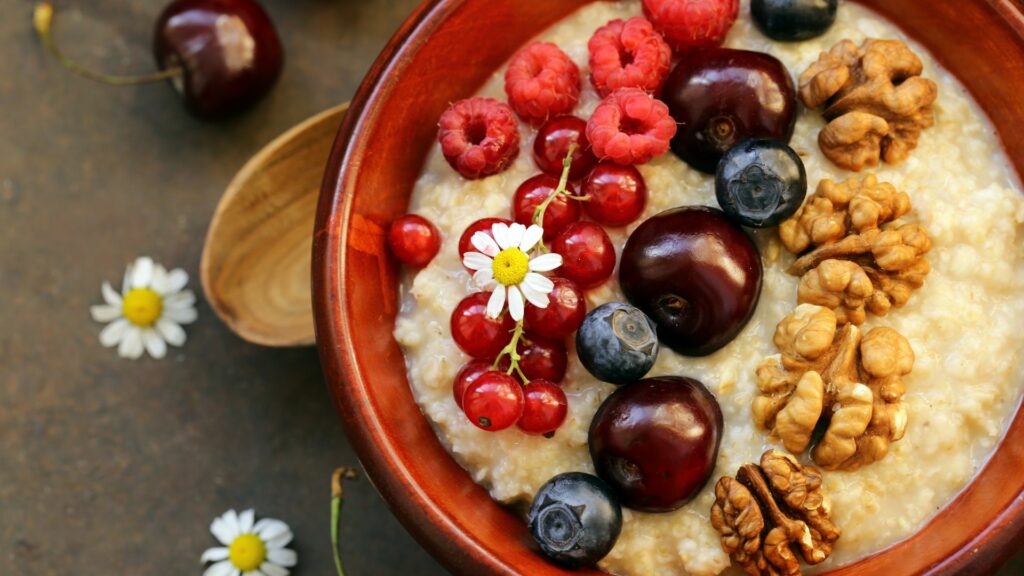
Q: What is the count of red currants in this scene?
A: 12